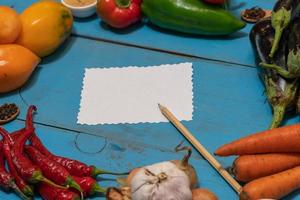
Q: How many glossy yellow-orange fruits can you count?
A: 3